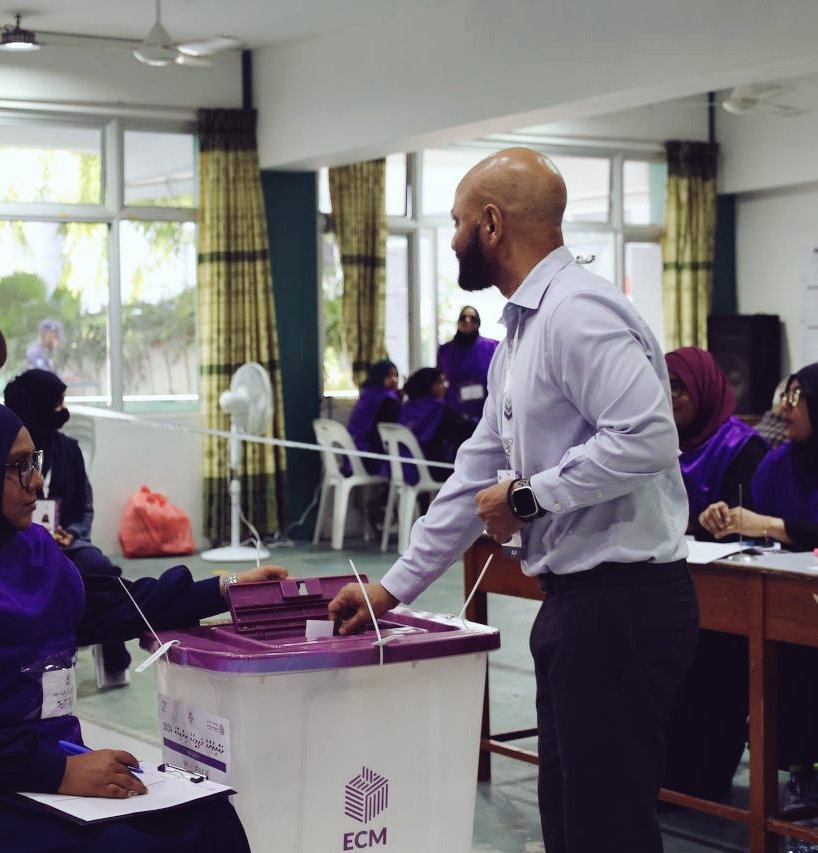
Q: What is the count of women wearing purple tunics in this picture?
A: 6